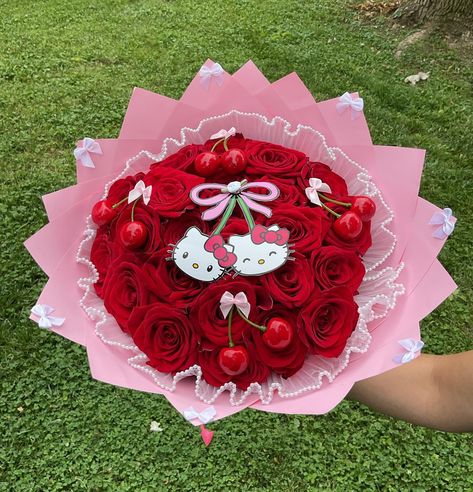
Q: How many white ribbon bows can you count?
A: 7